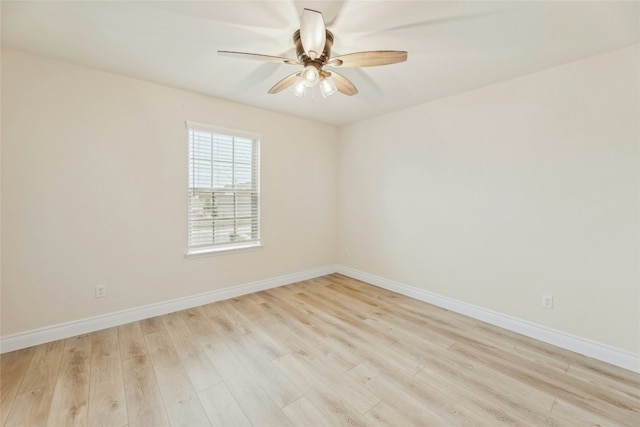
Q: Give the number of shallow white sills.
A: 1